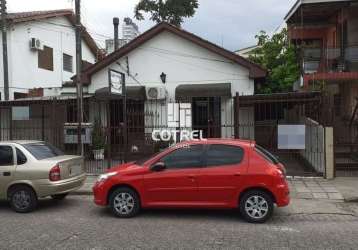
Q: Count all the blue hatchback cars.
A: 0